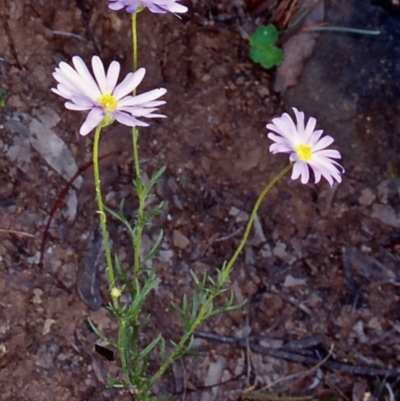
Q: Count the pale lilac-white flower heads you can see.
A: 3